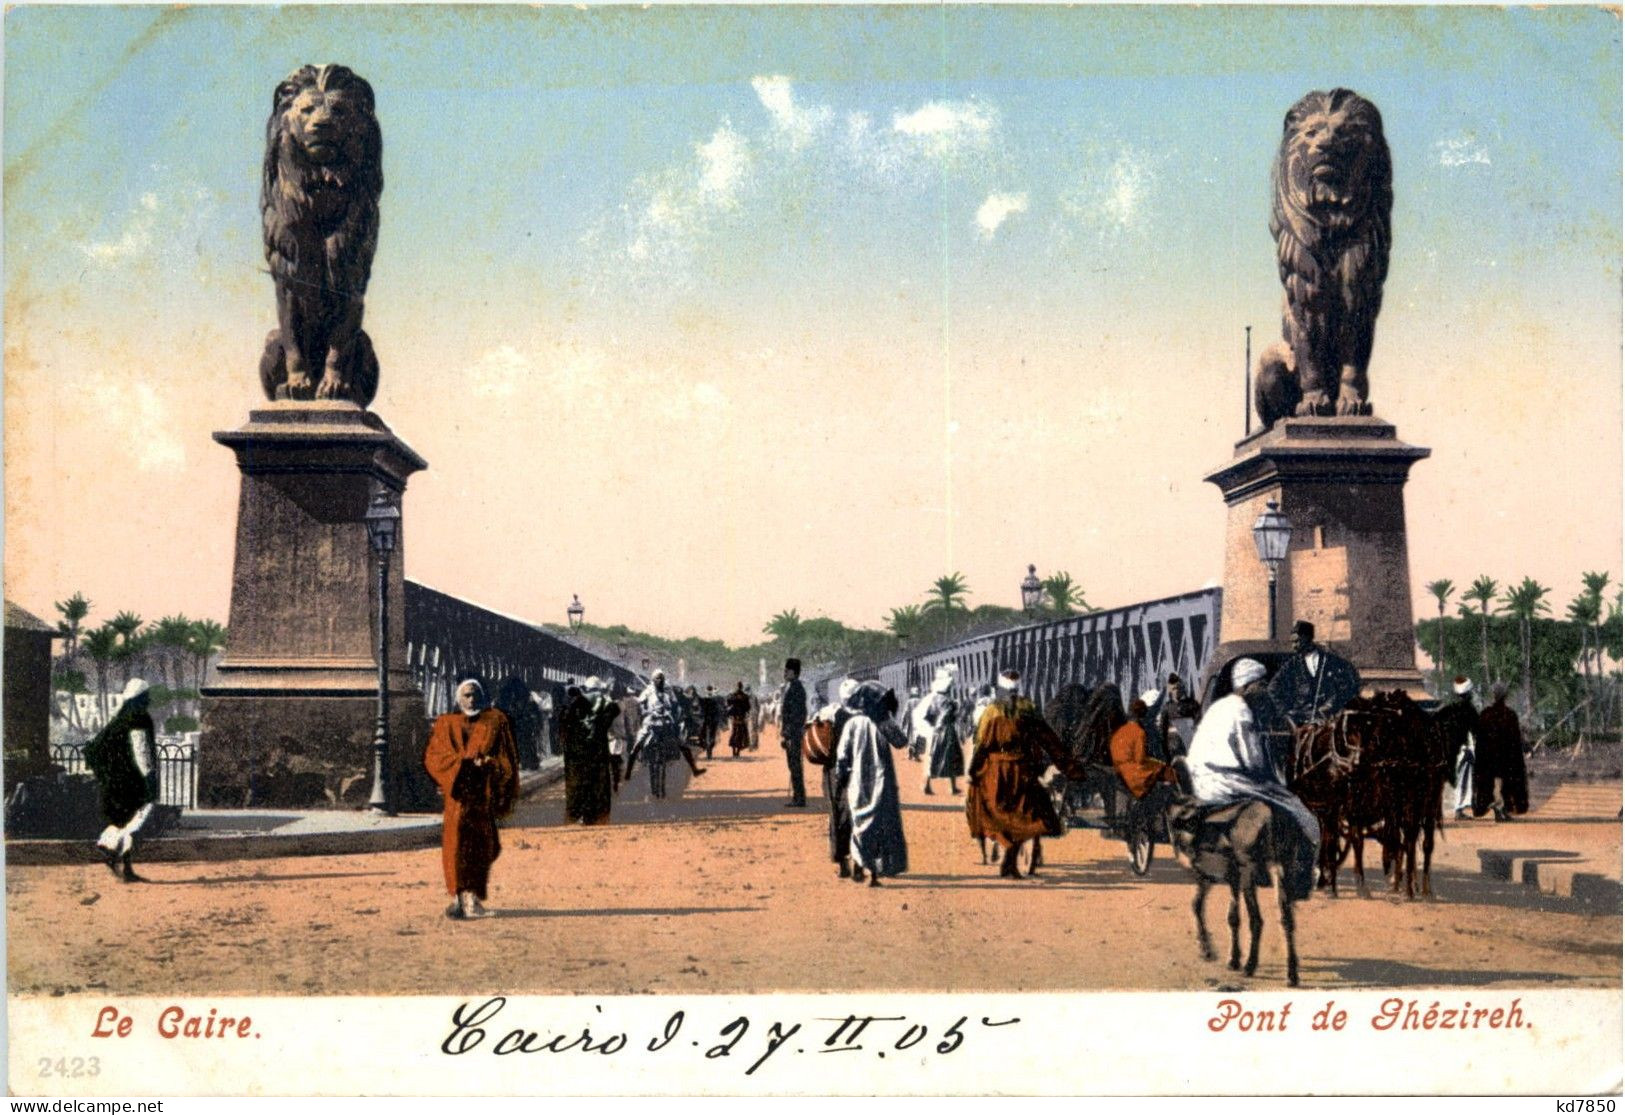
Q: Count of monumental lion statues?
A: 2